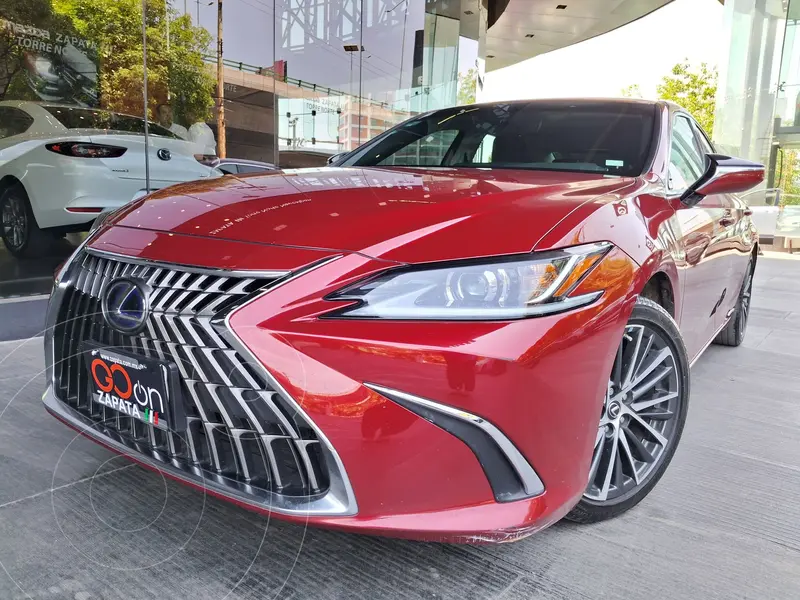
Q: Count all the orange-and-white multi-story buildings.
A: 1